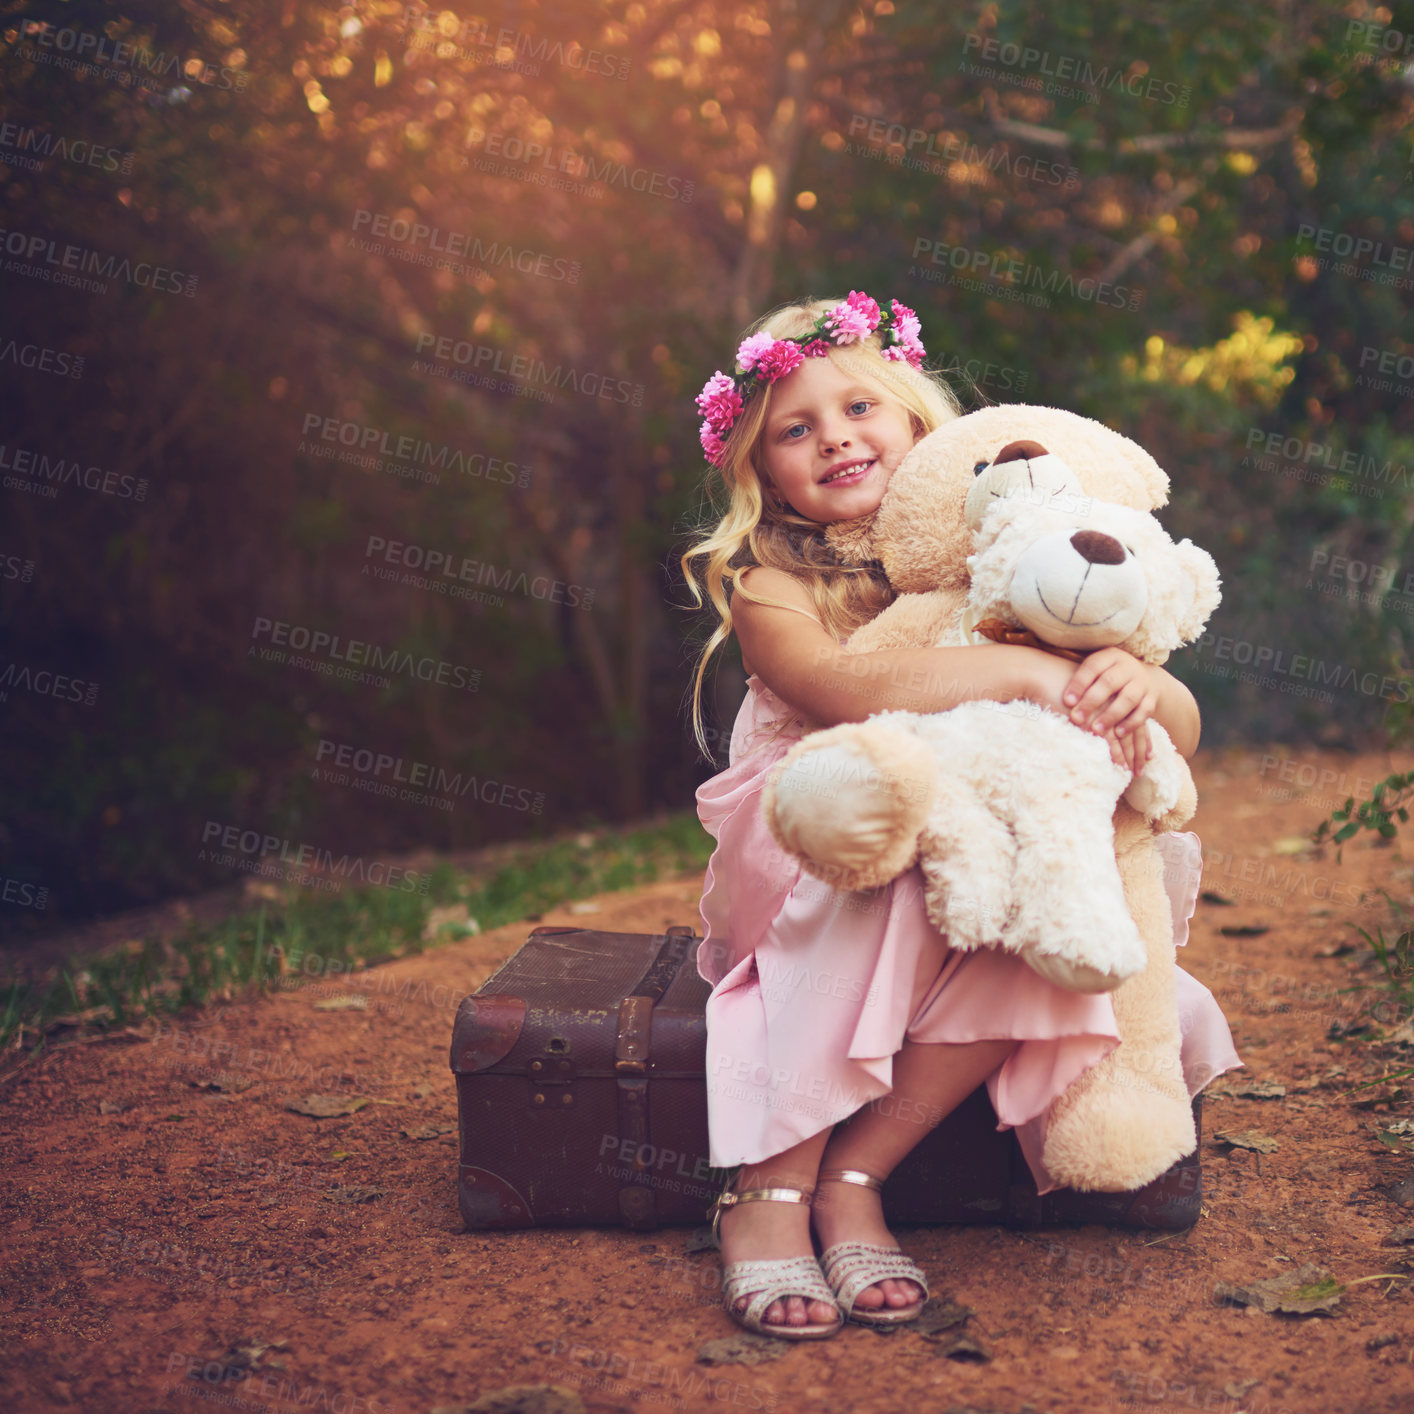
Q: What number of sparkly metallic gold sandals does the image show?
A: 2